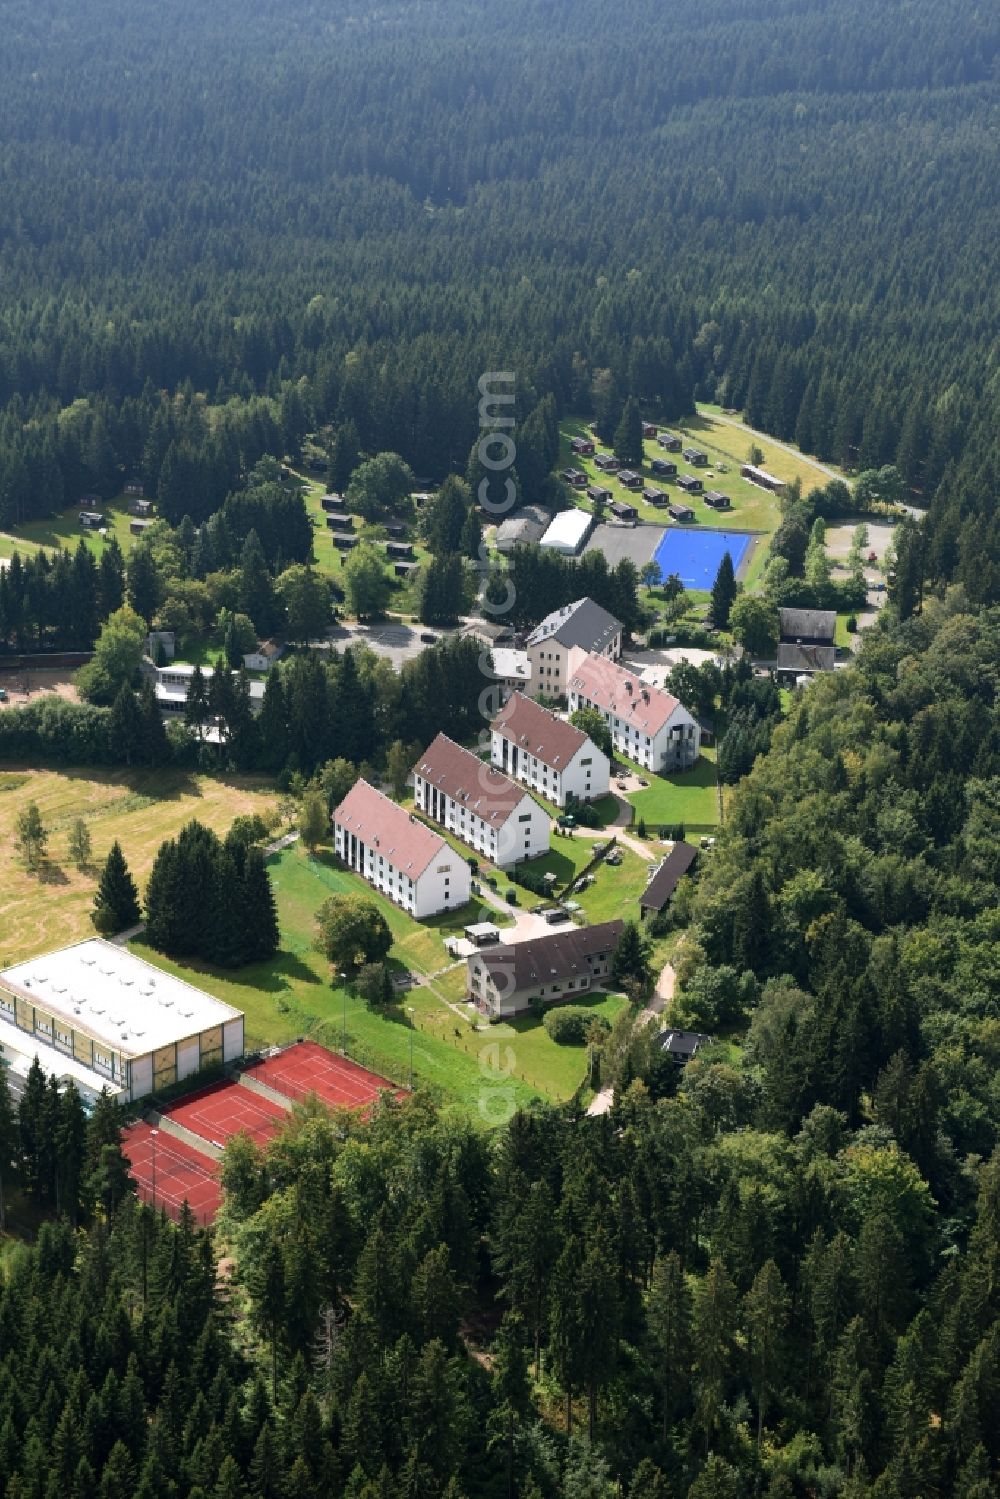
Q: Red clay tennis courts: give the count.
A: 3